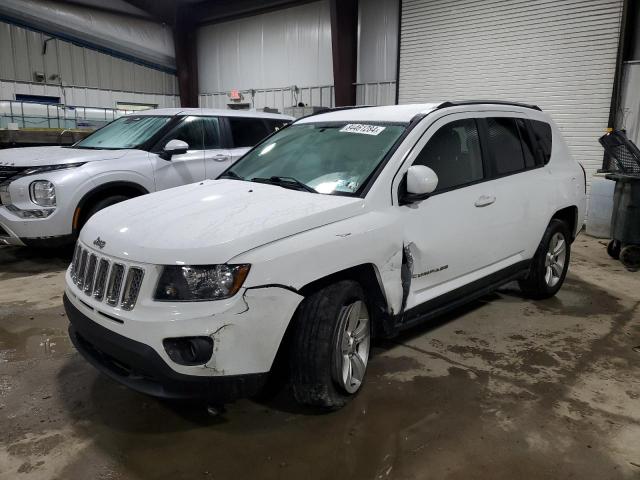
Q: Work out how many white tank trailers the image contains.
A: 0